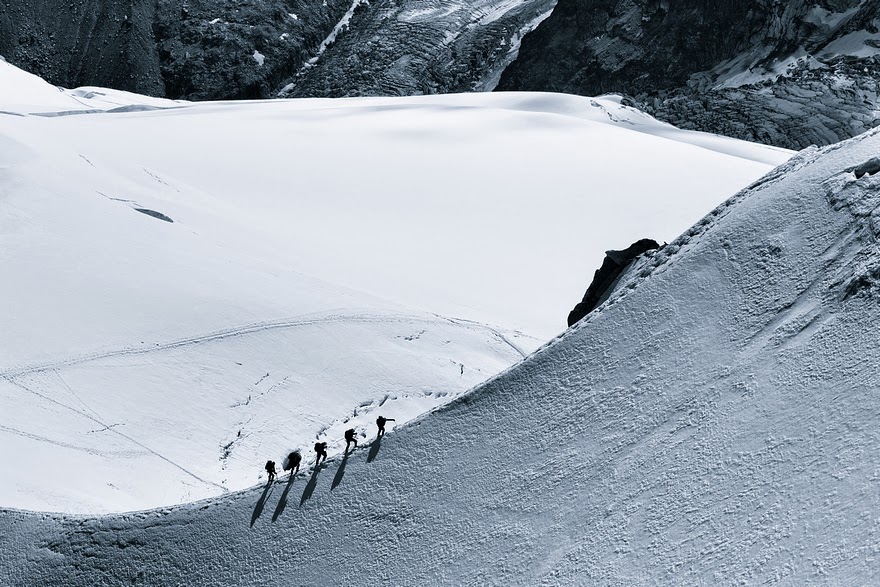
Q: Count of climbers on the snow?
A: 5